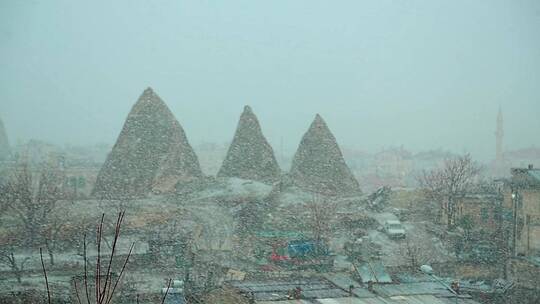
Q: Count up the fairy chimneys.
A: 3